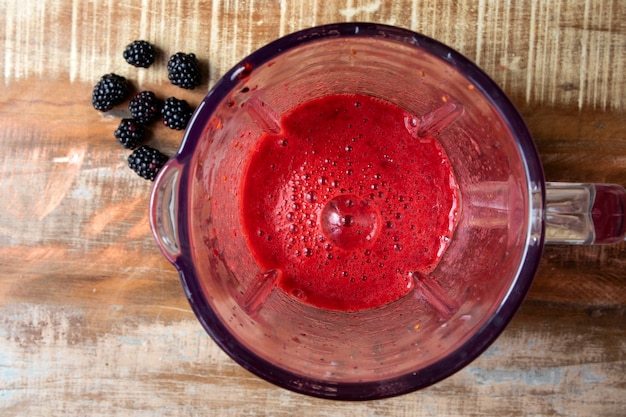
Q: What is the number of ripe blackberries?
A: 7